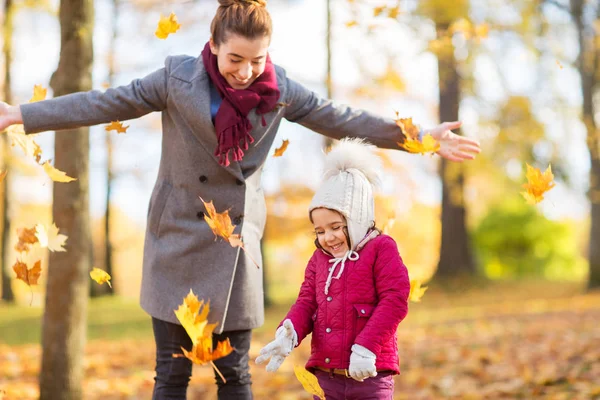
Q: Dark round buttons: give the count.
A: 4